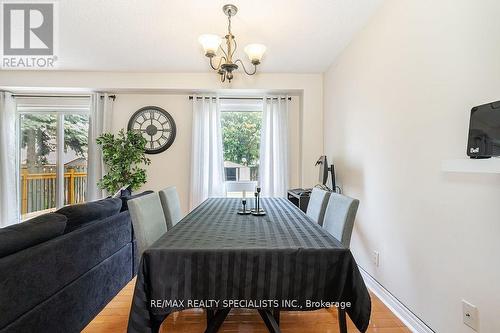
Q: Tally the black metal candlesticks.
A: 3